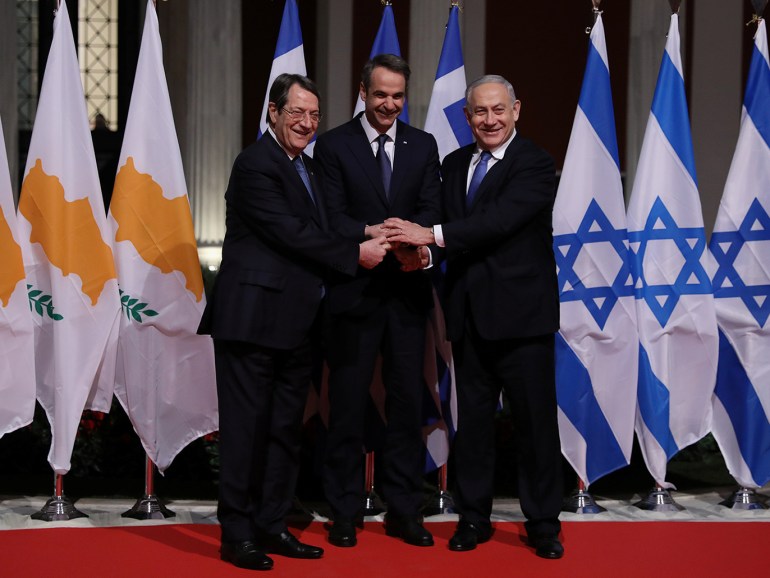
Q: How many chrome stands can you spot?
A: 7